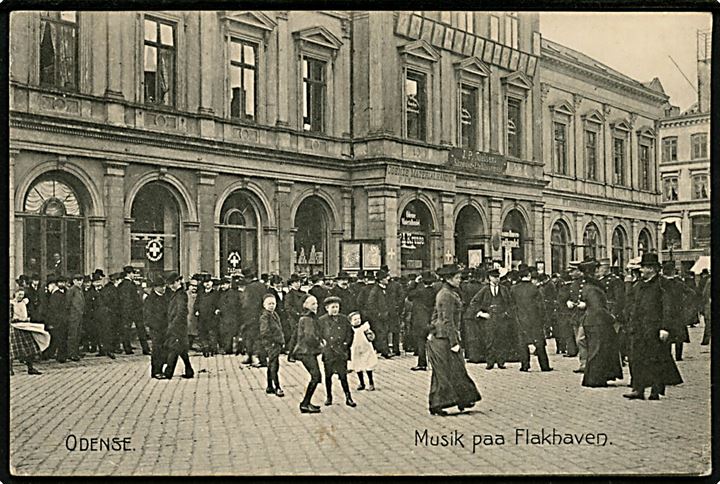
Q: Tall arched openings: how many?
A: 11